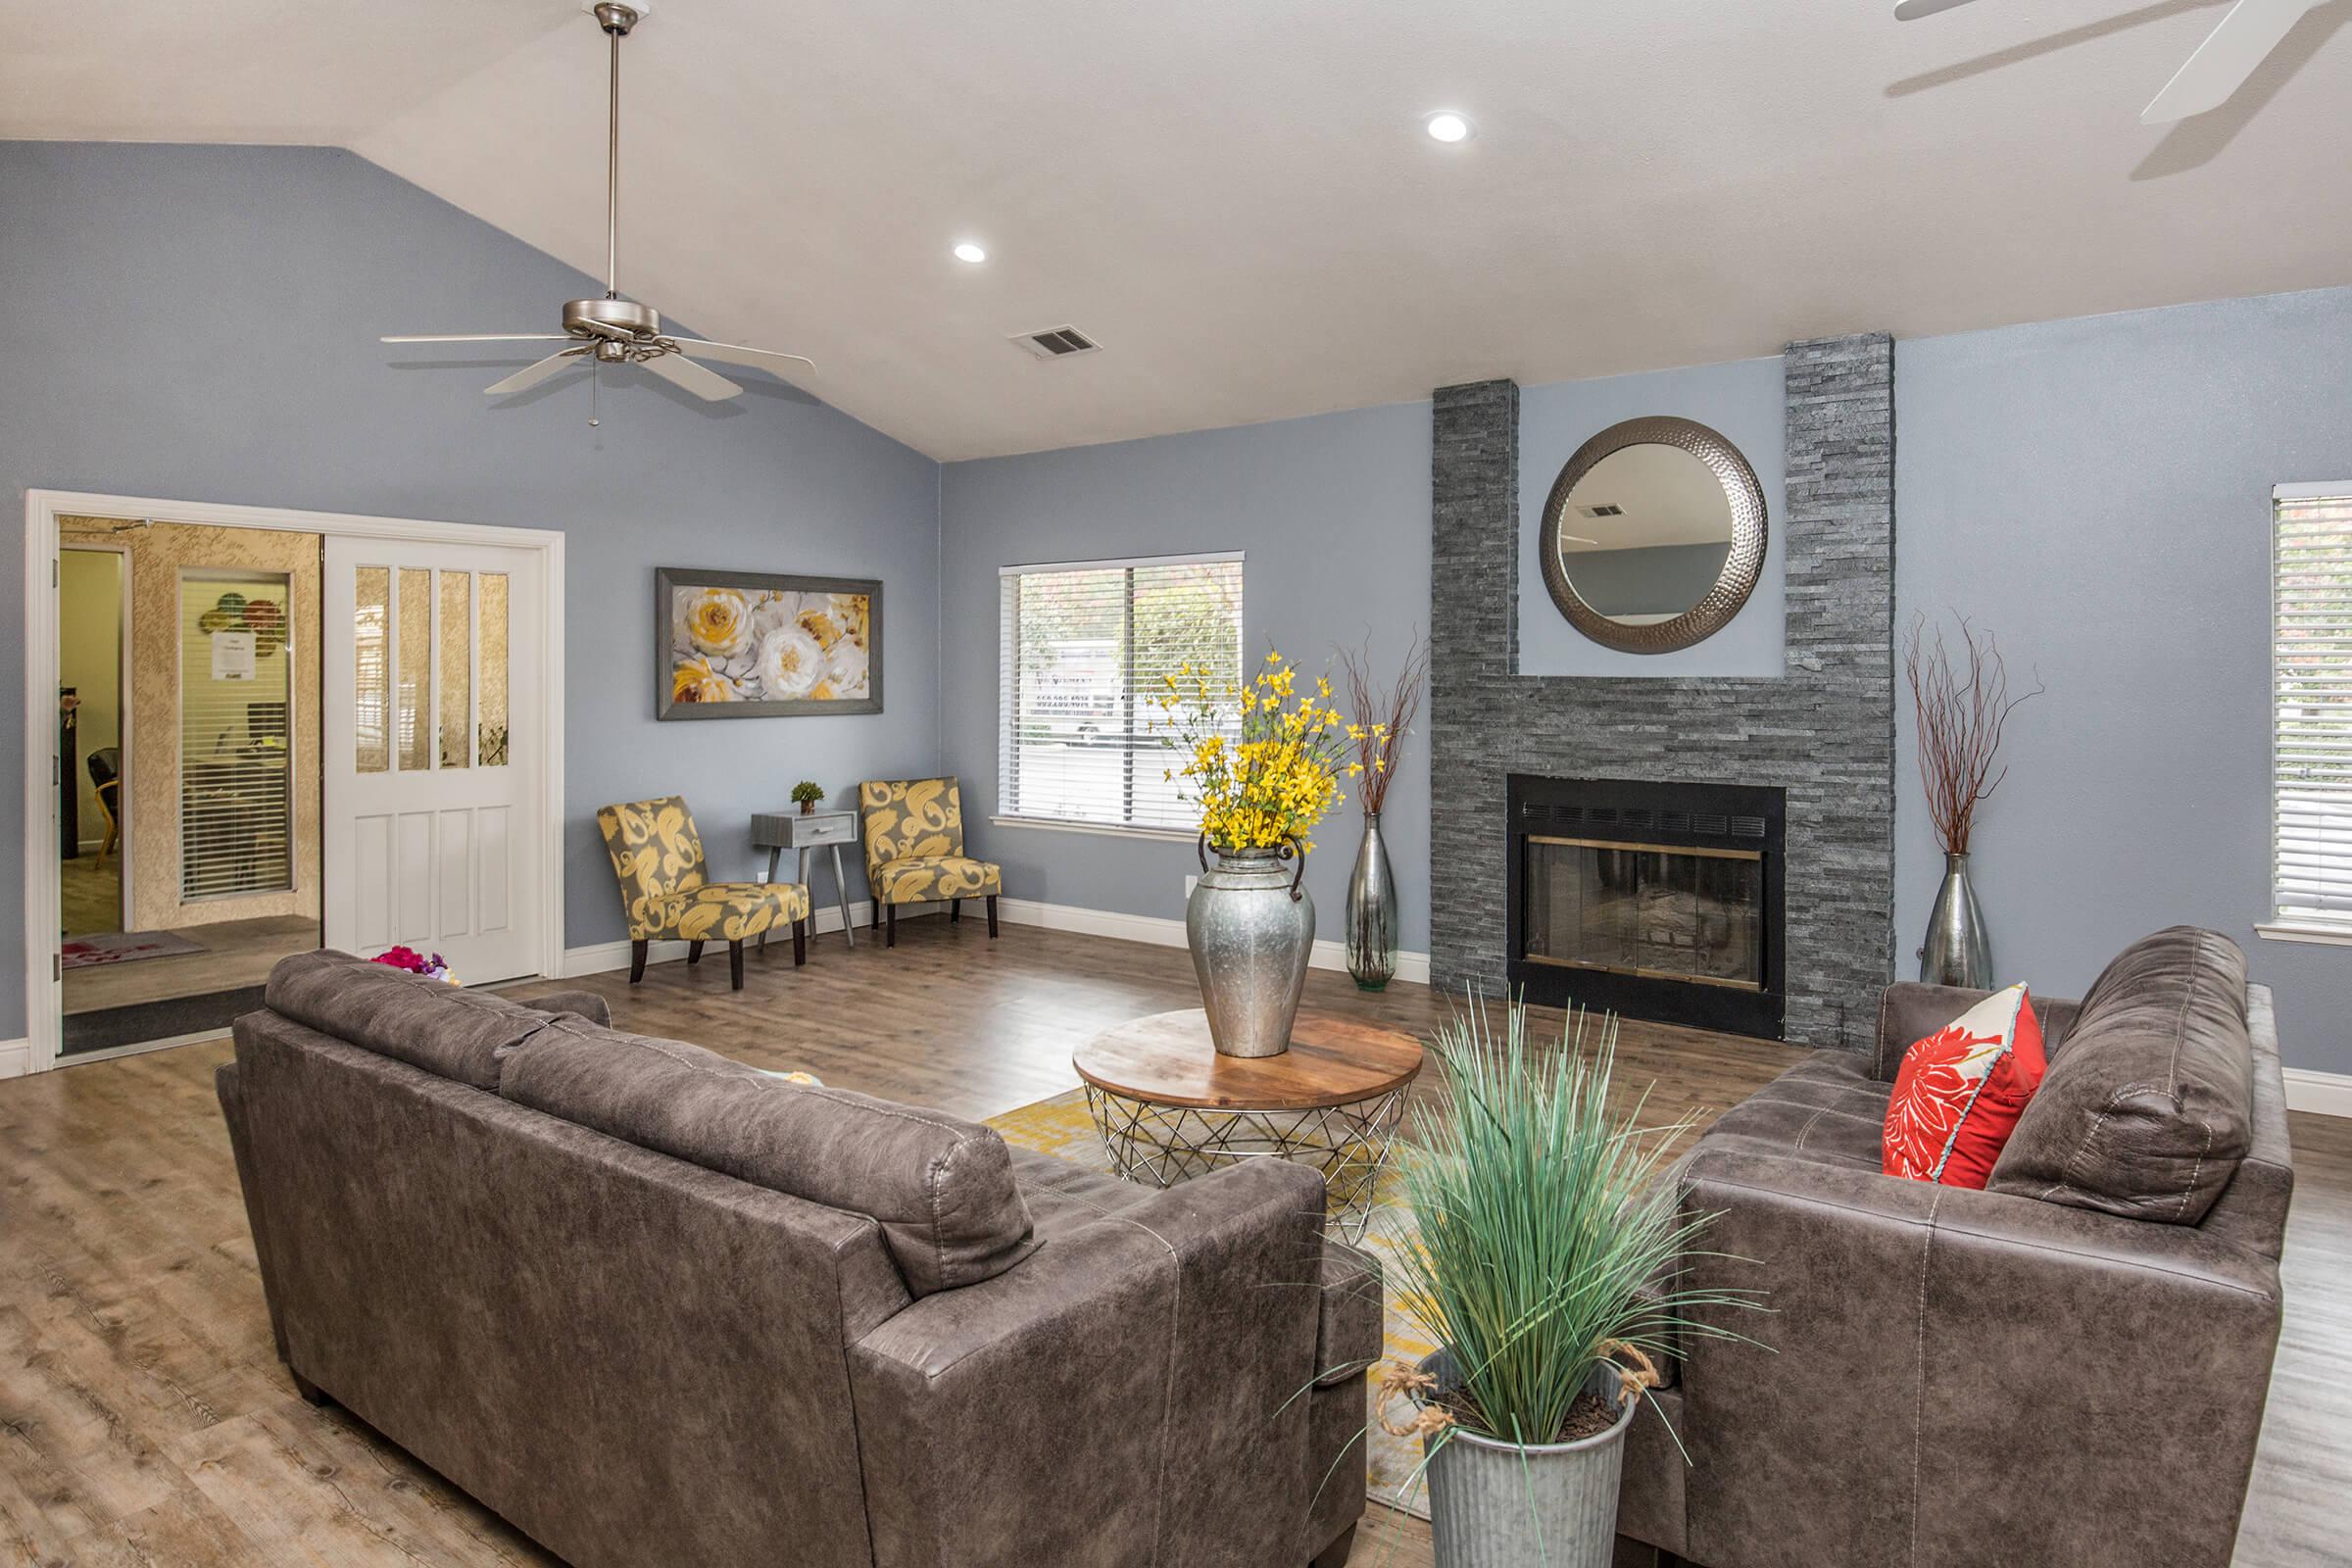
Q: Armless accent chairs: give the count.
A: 2